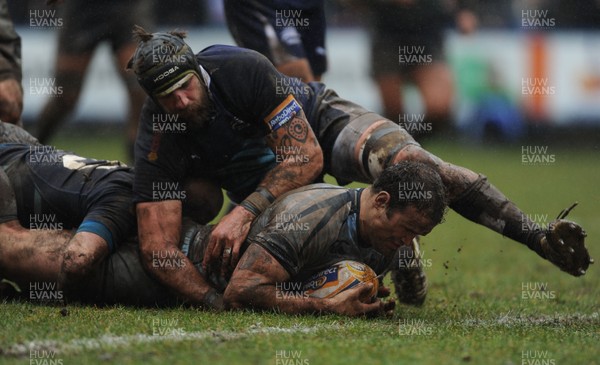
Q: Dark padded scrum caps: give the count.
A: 1